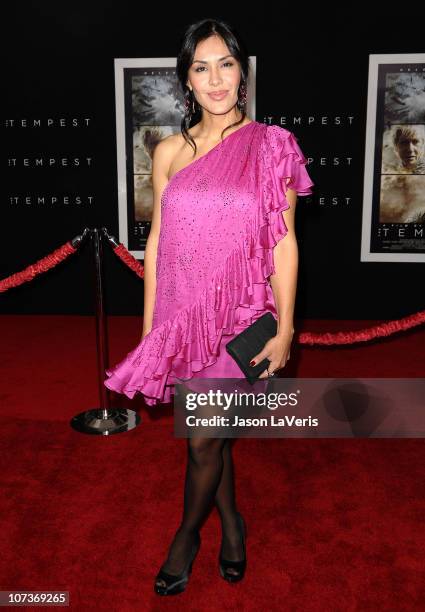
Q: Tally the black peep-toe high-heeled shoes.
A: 2